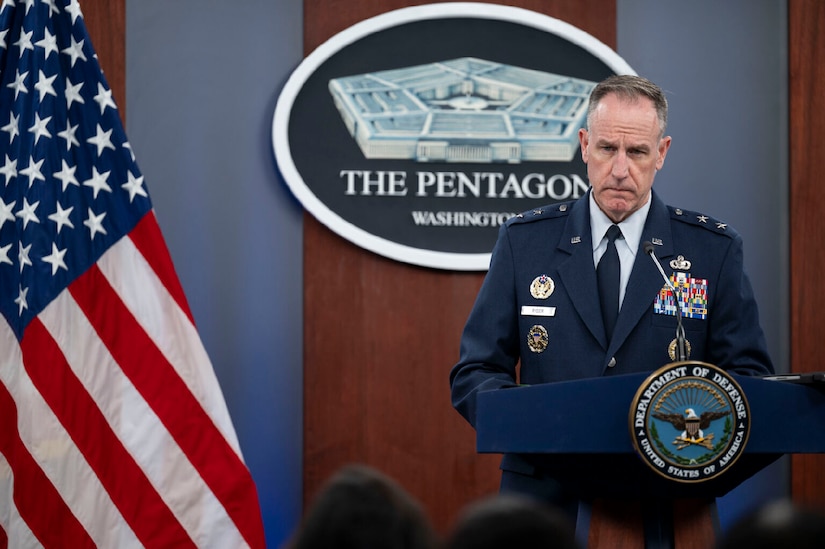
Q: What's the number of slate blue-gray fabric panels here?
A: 2